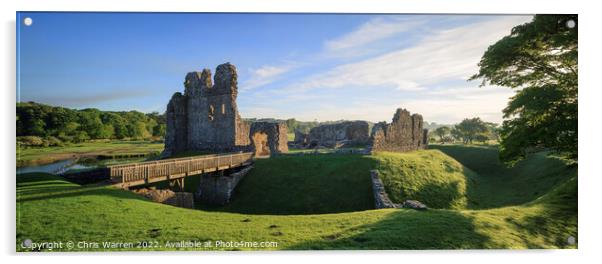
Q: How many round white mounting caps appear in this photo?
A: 4